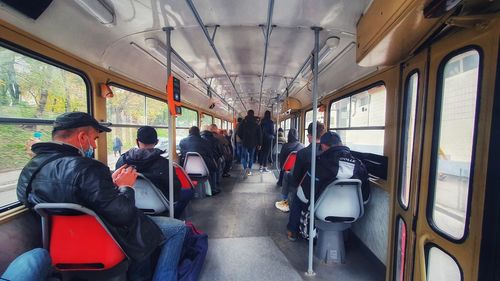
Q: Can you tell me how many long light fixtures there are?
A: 3